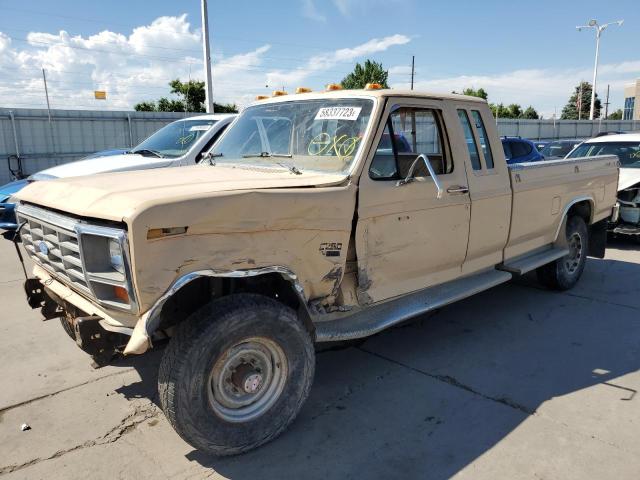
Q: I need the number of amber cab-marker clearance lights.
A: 5